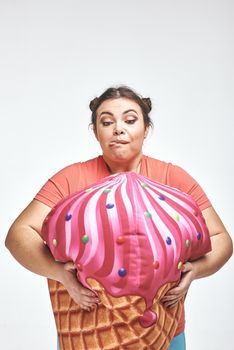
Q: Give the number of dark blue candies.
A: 6